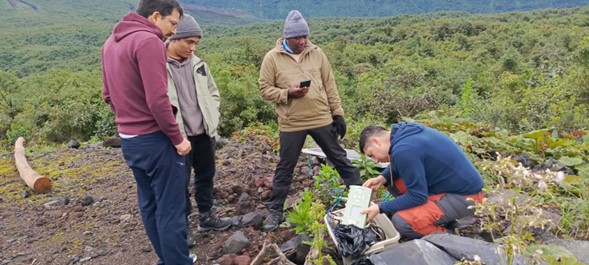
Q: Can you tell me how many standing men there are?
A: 3